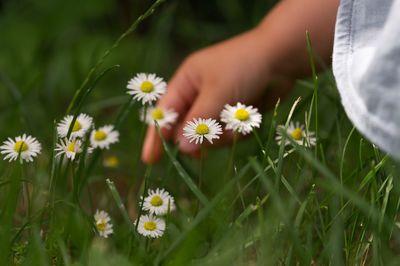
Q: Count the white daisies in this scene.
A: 12